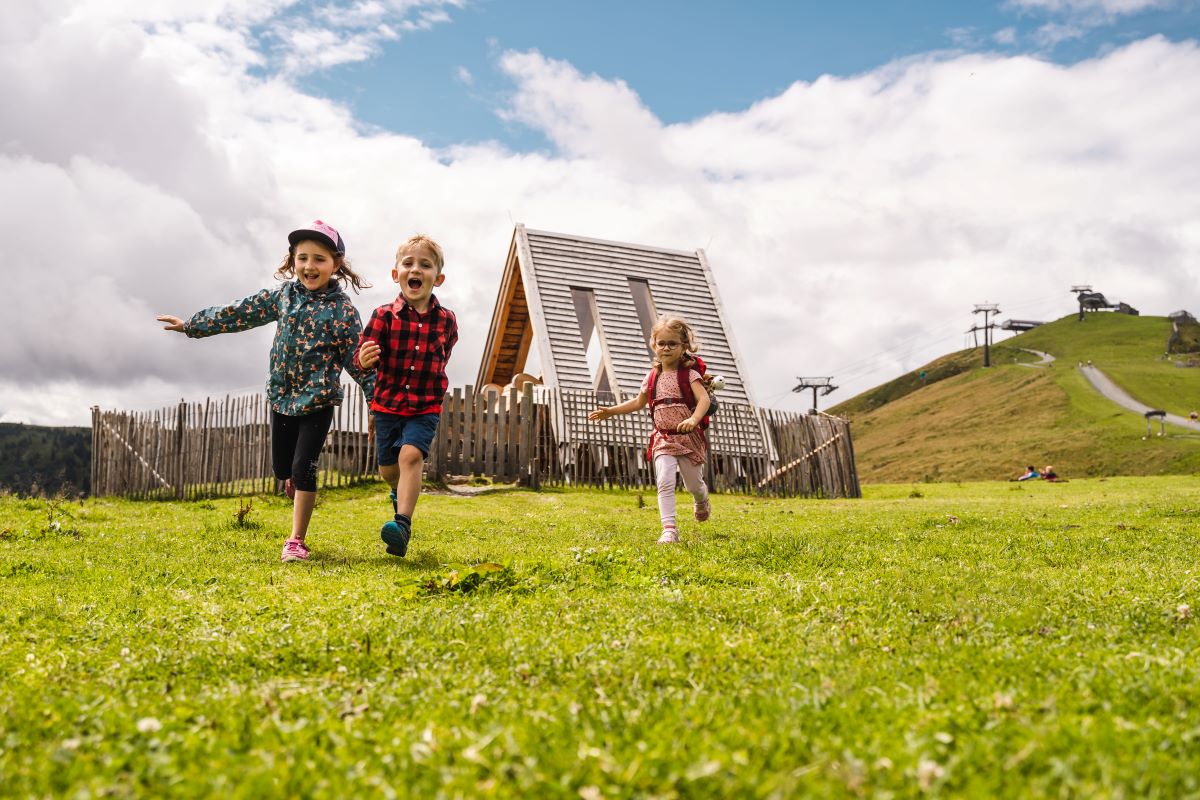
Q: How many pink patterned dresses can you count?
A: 1